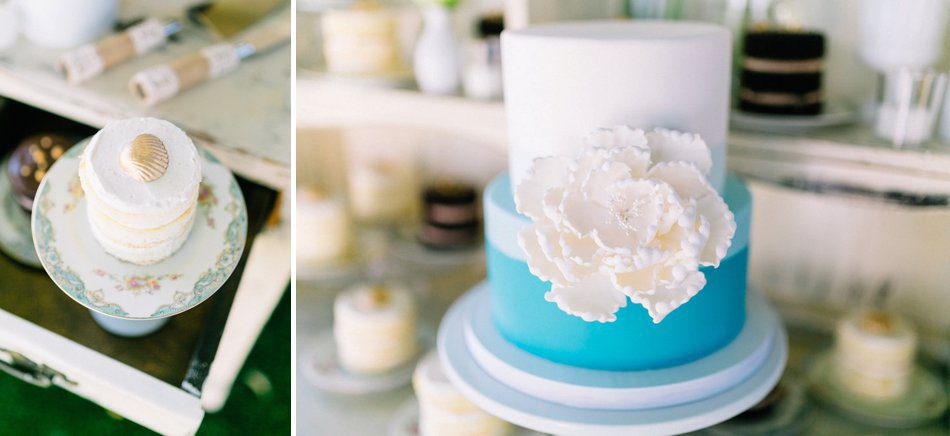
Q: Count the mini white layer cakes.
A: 7